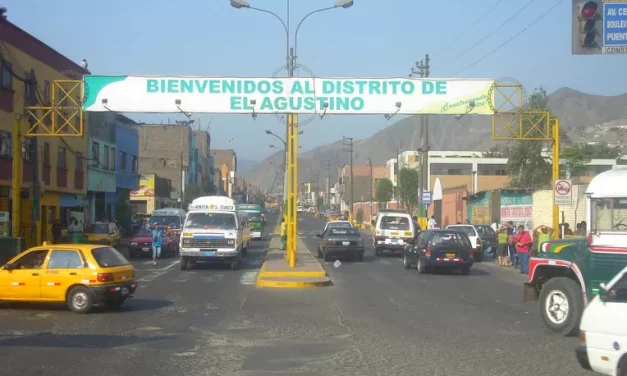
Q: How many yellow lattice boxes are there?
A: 6